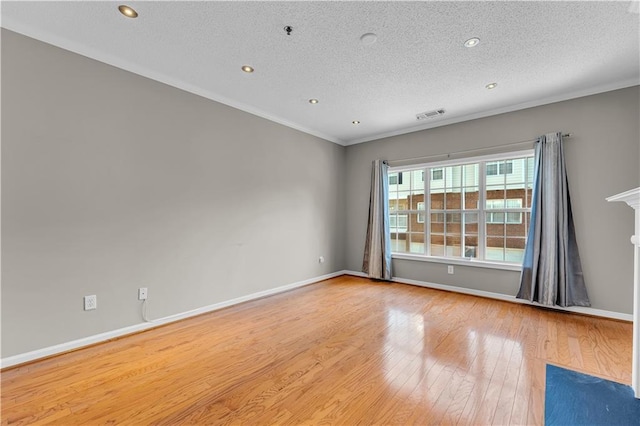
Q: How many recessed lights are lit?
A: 6